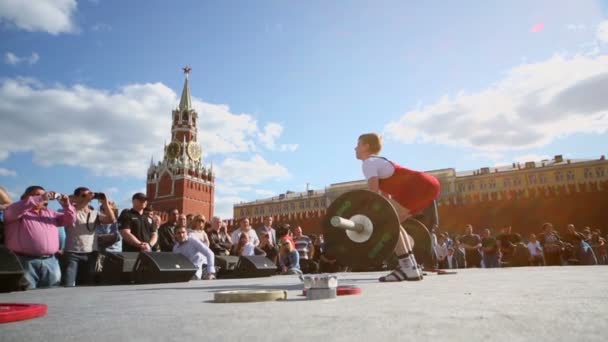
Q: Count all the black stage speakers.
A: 5